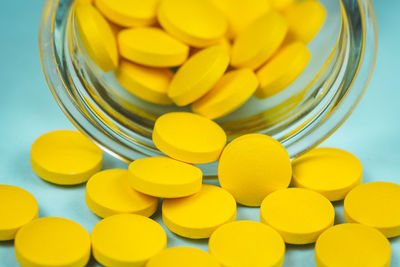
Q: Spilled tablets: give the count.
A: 15